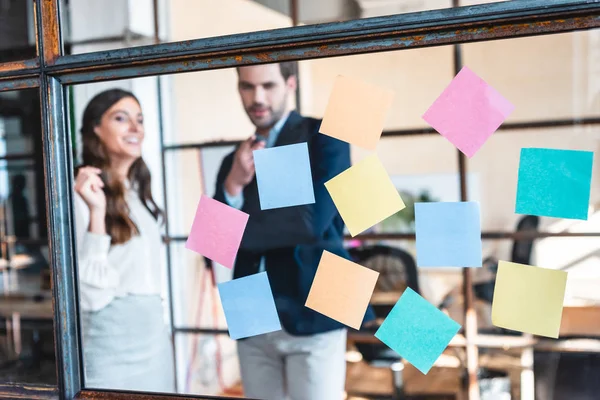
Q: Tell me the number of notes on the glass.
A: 11